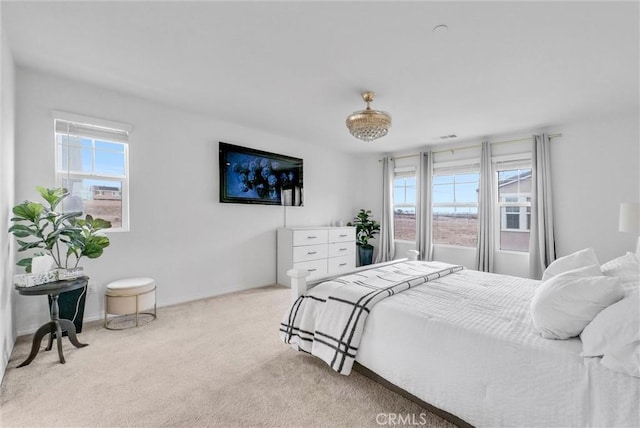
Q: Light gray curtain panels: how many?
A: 4